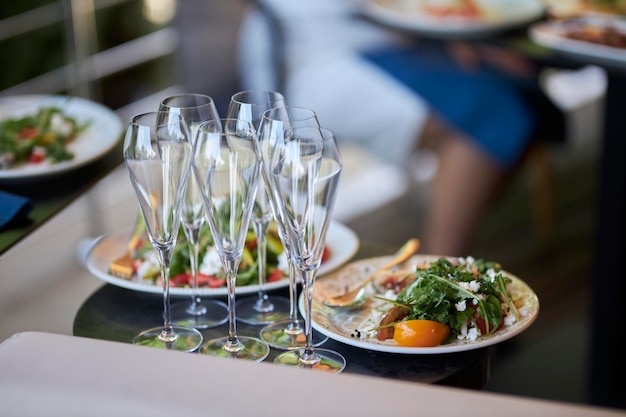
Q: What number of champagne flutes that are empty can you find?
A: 6